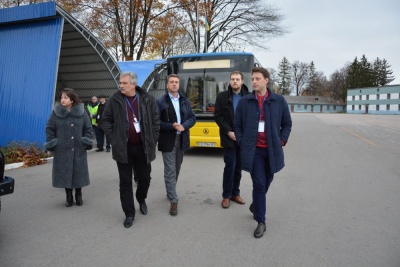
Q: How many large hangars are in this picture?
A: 2